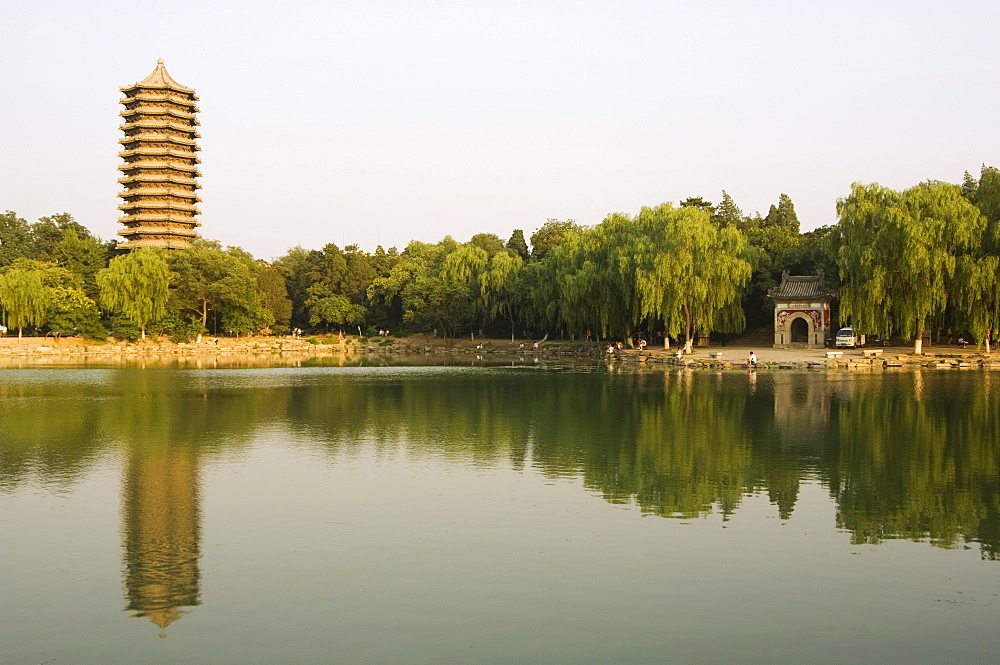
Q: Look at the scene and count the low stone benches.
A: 3